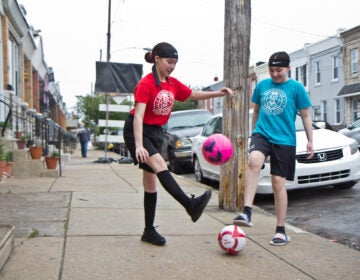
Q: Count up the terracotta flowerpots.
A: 6